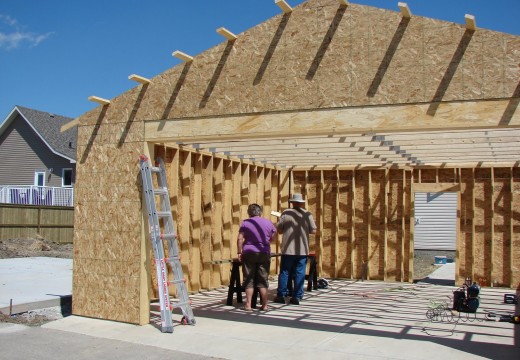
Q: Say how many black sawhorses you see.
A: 2